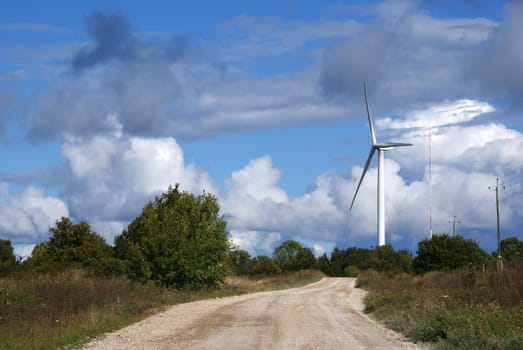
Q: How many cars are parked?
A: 0